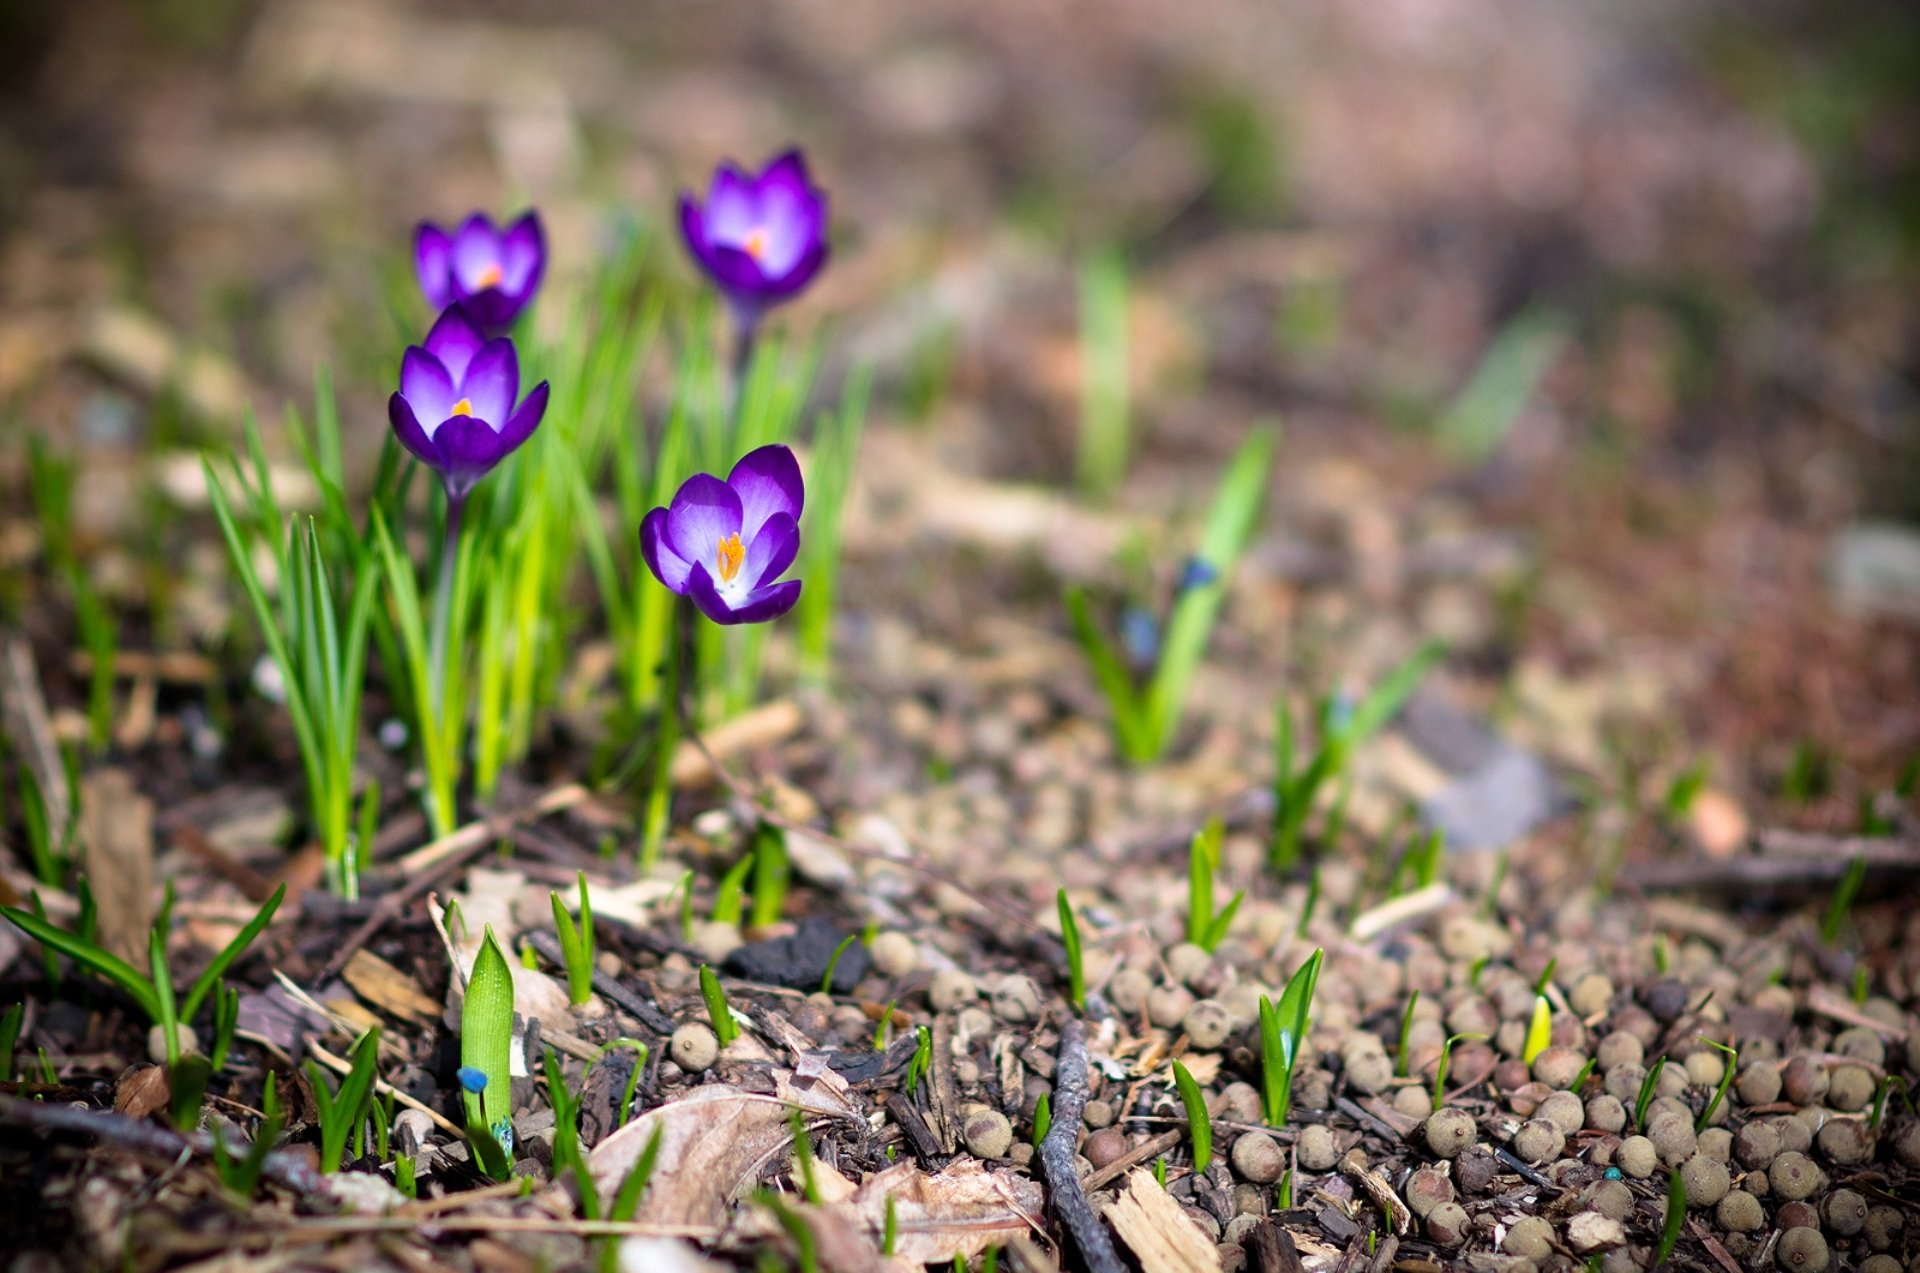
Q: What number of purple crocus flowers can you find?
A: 4